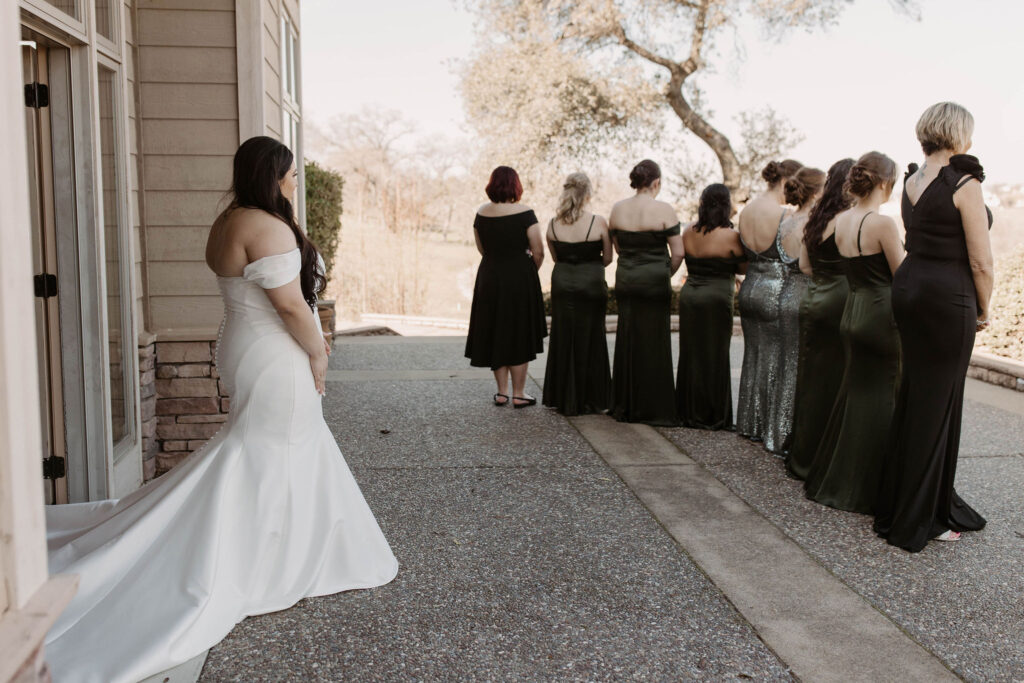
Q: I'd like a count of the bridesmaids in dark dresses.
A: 7